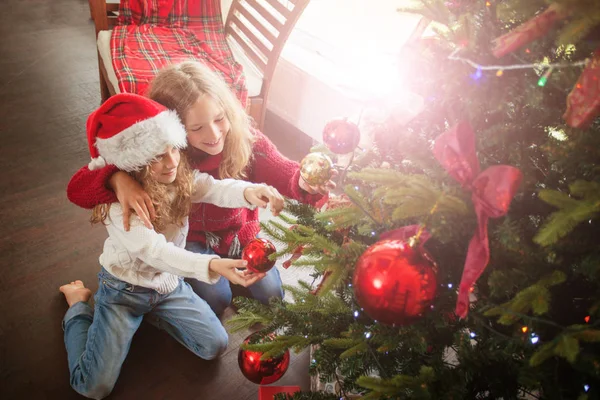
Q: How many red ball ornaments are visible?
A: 4